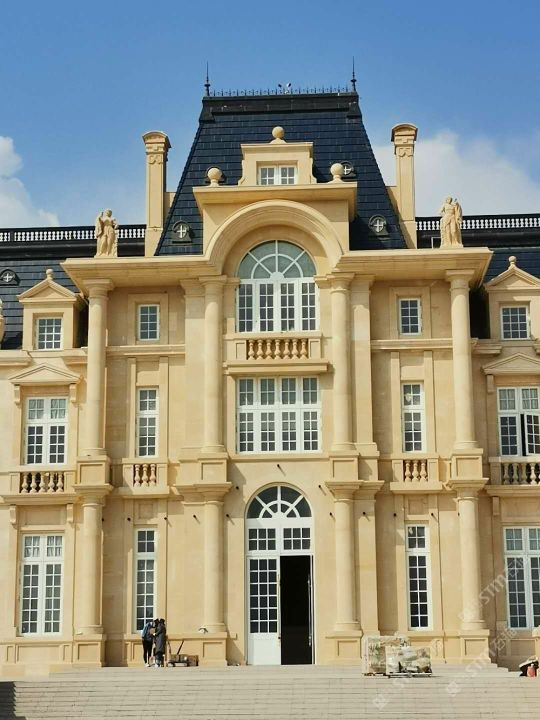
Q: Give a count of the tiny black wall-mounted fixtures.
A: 13